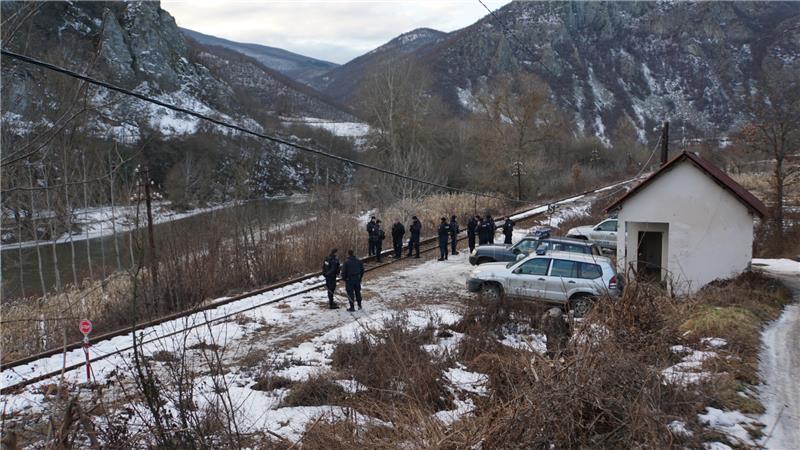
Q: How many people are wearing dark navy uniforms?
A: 12